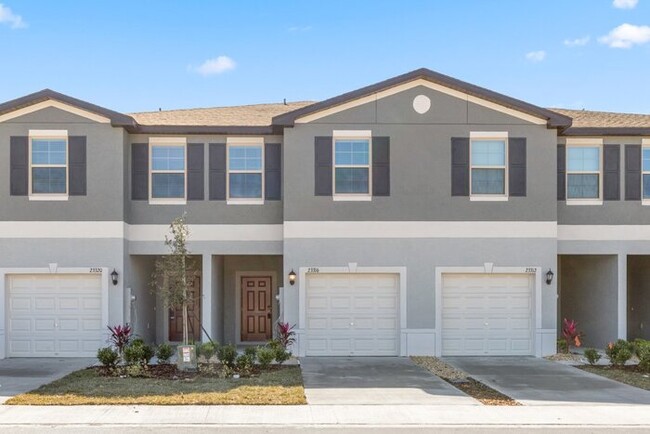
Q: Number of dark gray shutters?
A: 13